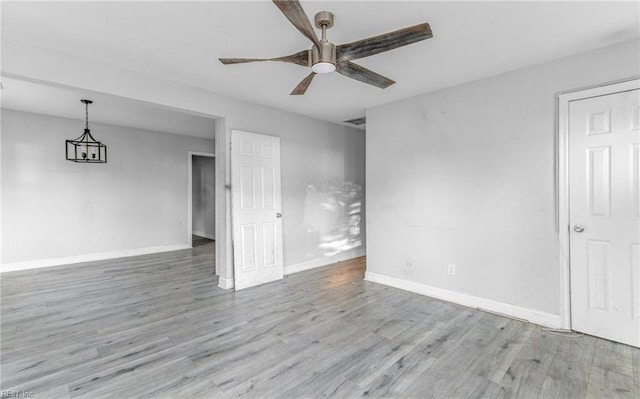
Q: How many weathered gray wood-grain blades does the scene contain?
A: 5